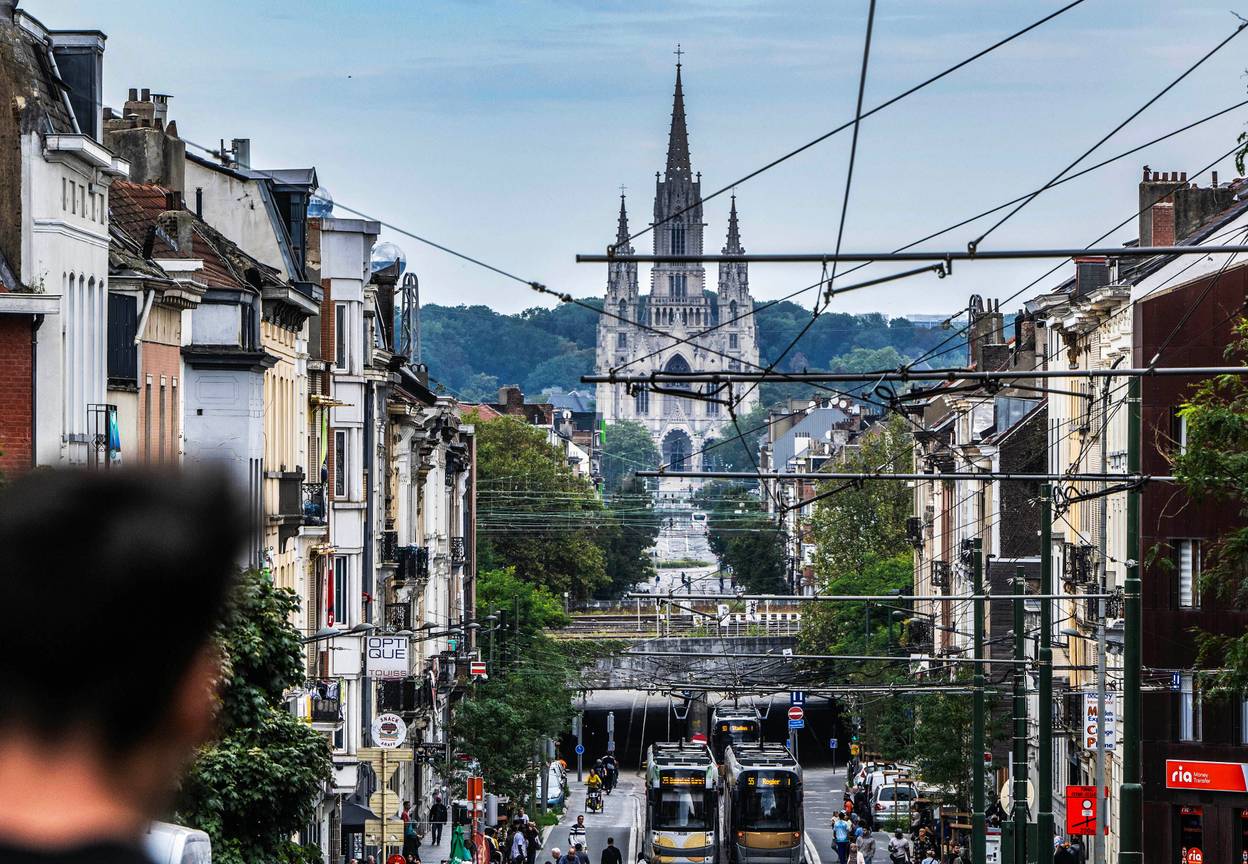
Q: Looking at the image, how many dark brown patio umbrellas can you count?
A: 0